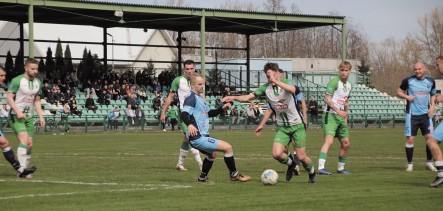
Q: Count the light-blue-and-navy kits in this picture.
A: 5